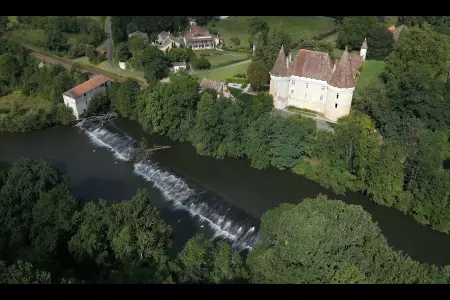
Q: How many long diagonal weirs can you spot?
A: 1